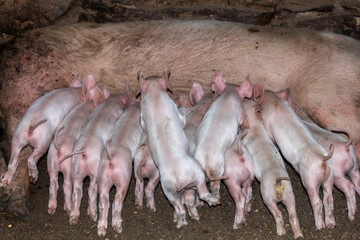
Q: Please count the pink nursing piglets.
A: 12